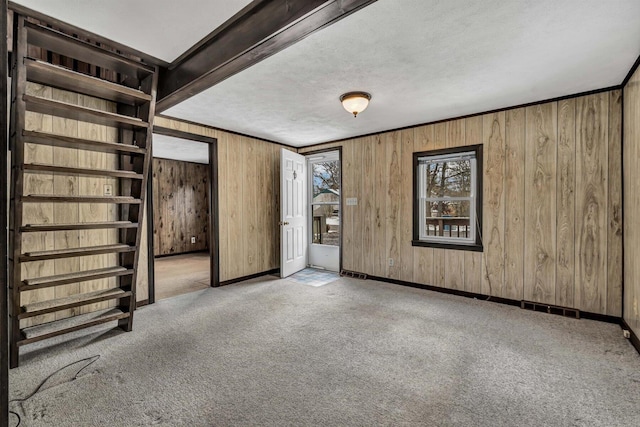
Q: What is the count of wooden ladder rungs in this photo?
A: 11